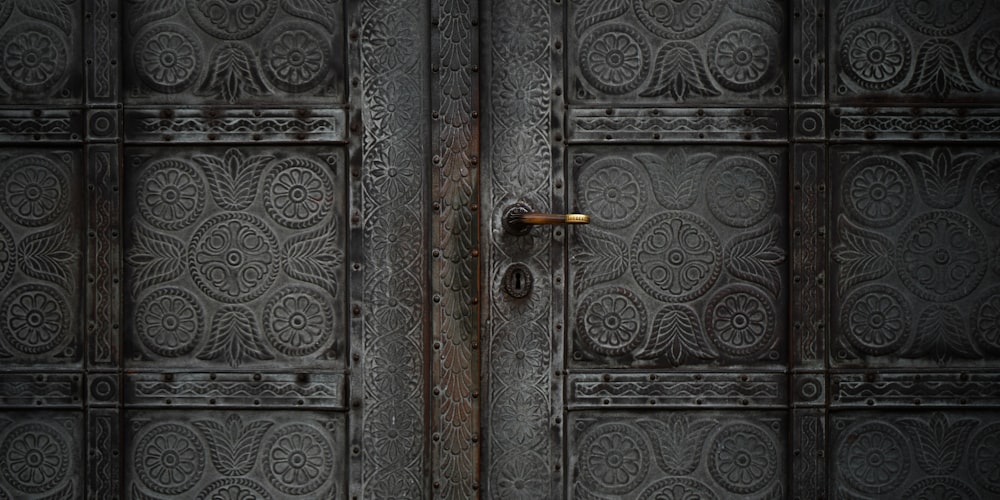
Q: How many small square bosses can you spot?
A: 4